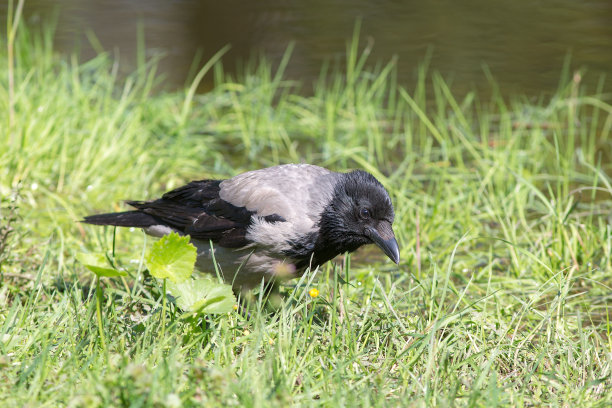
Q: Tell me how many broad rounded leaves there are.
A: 3